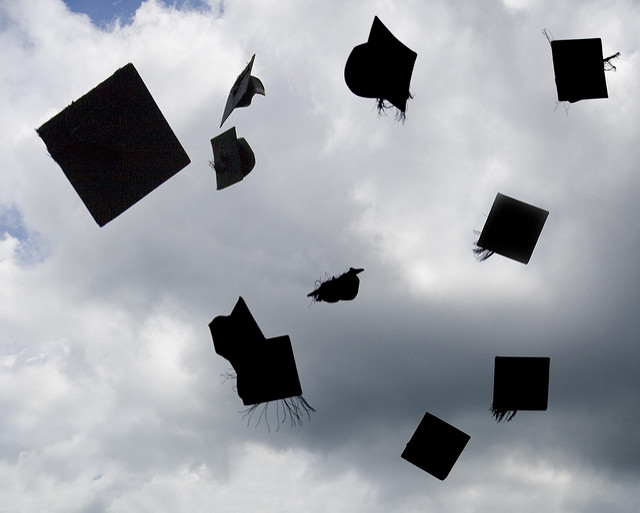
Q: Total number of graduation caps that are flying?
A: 11